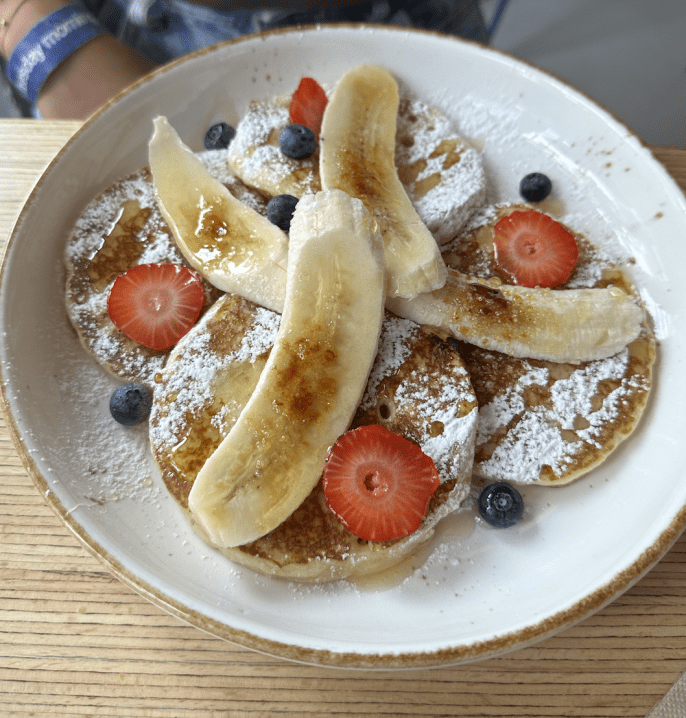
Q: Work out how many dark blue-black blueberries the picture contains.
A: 6